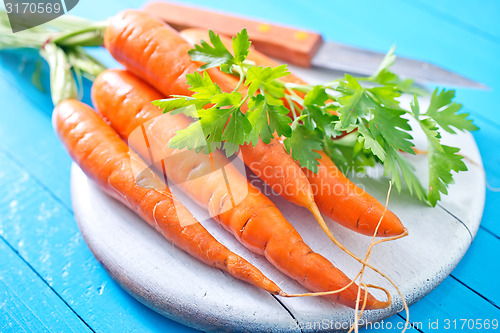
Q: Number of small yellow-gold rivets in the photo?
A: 2